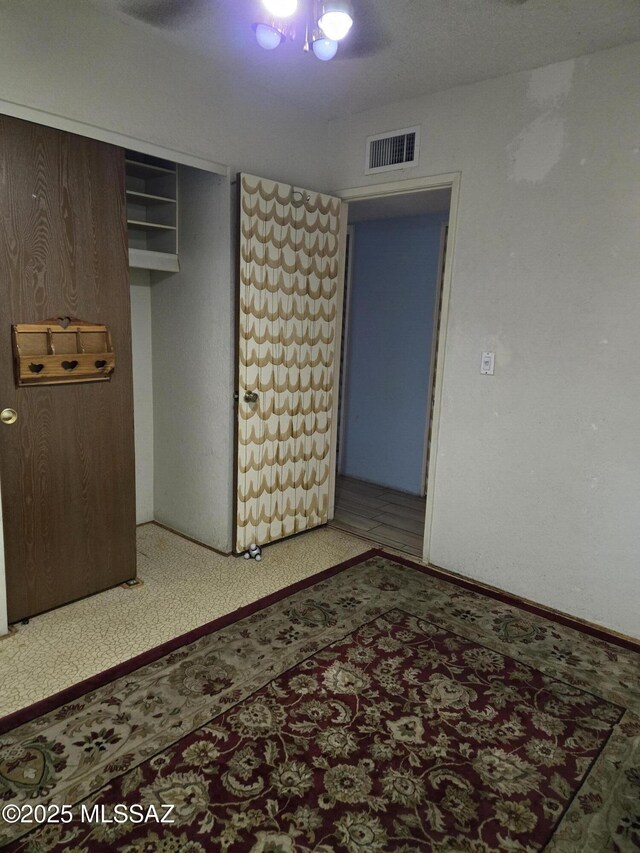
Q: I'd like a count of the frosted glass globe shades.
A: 4